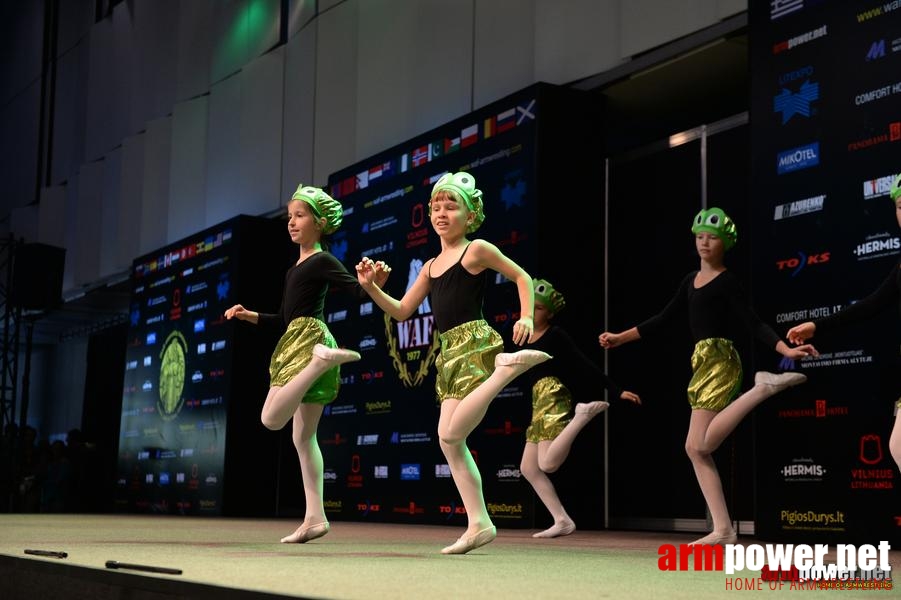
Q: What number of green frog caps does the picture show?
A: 5